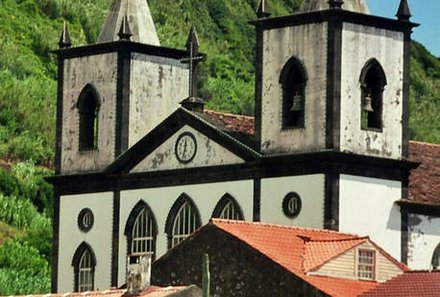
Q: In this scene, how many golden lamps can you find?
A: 0